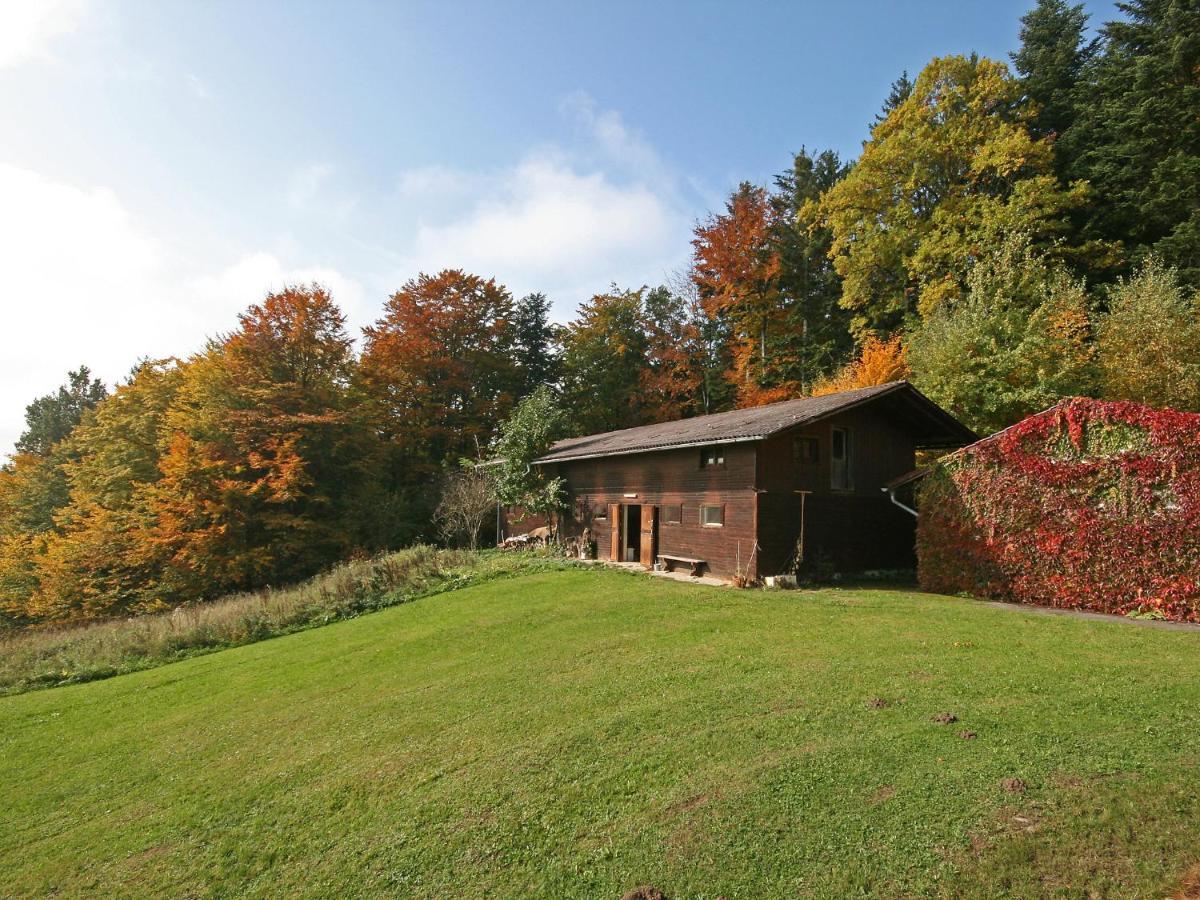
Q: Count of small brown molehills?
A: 5